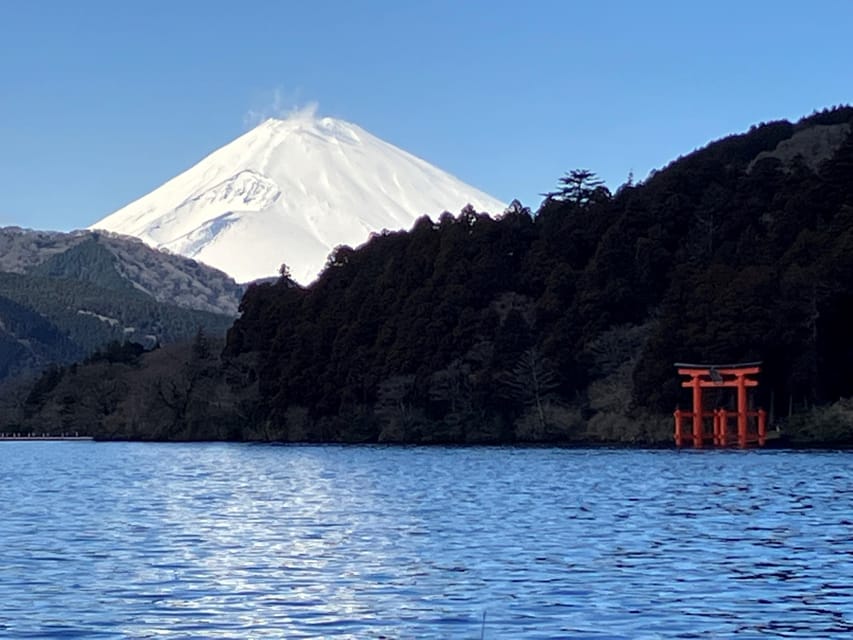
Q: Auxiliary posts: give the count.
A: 4